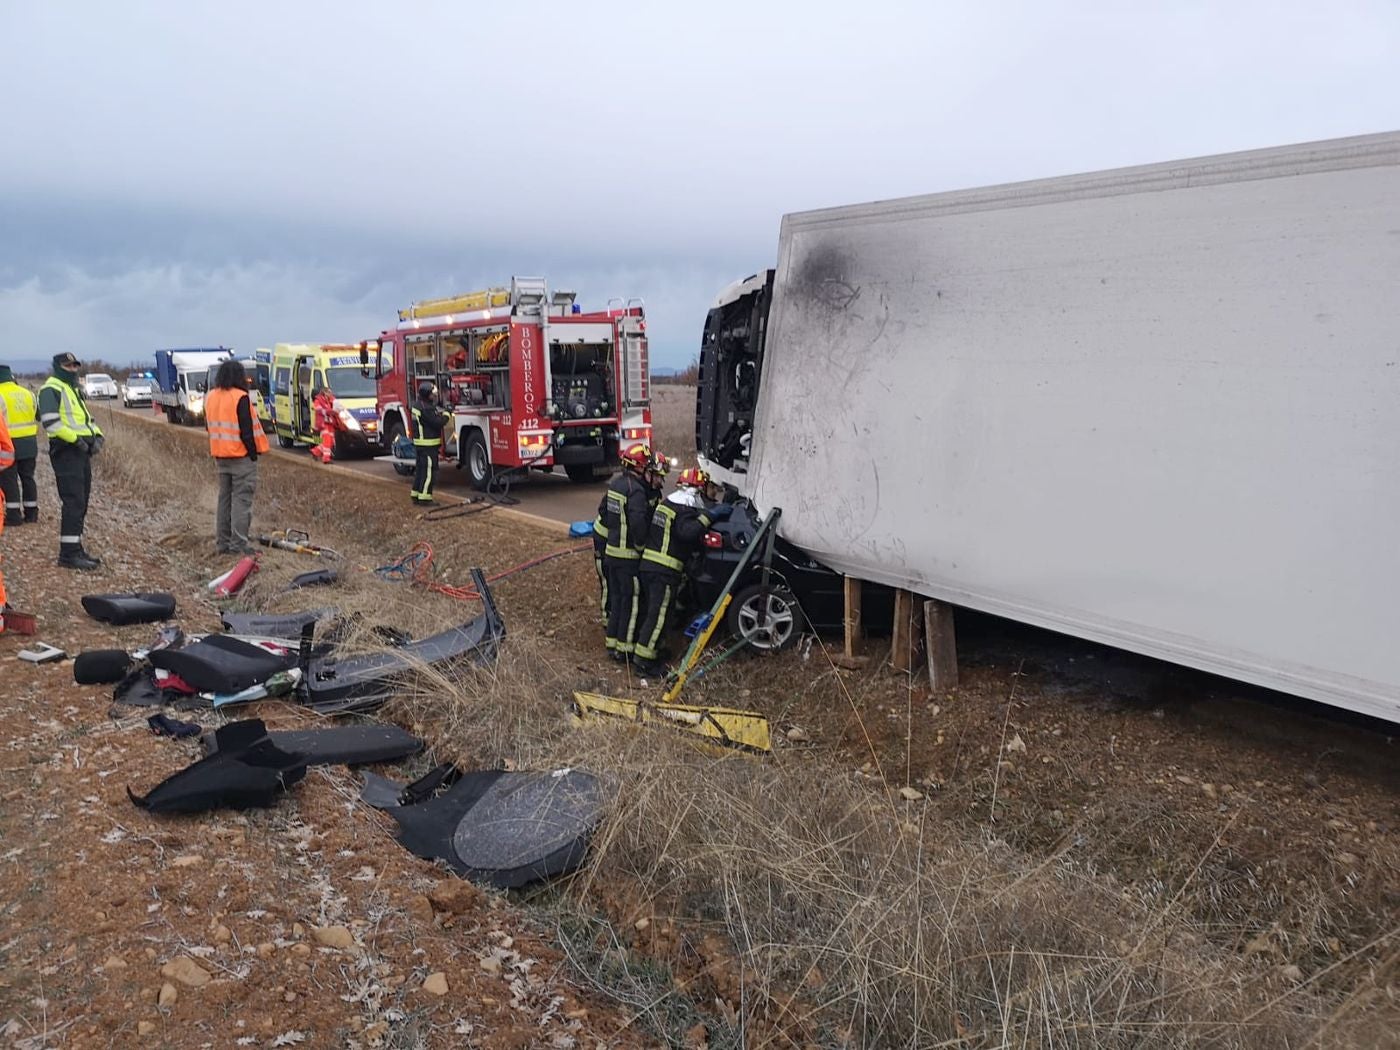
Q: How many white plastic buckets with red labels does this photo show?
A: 0